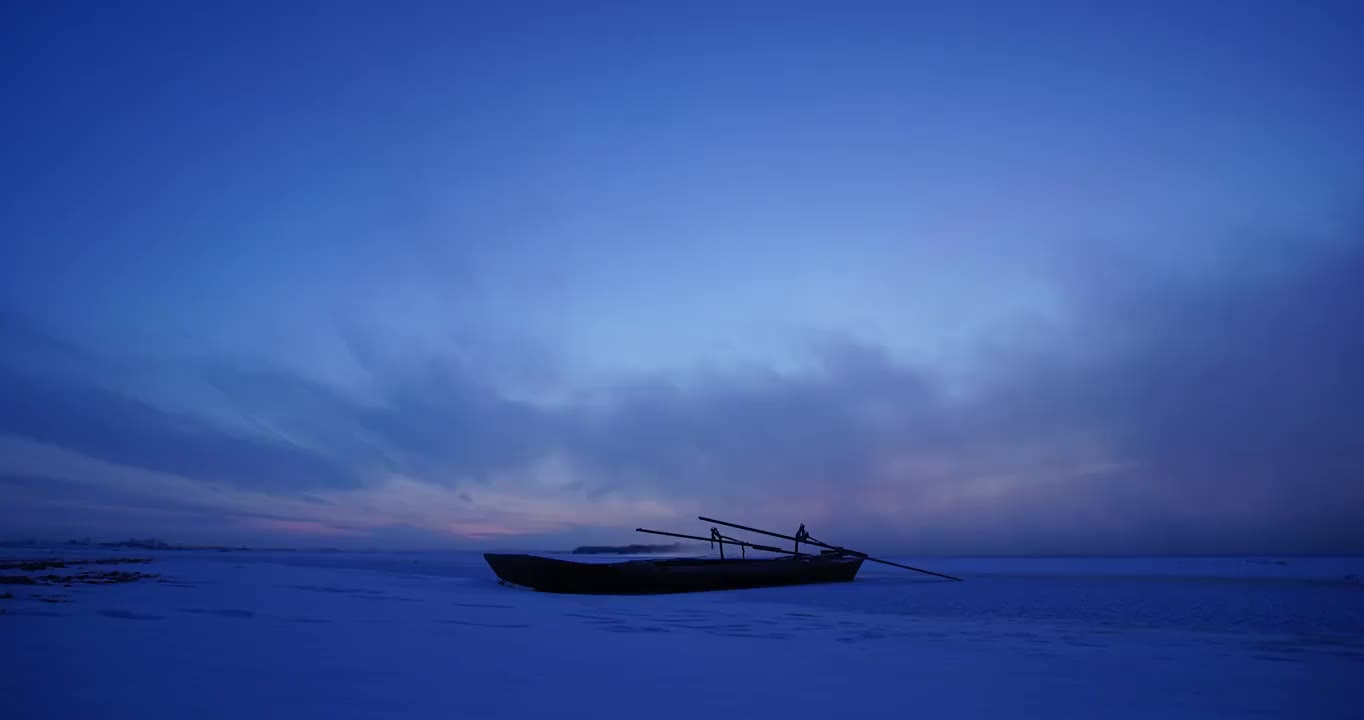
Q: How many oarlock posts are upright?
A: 2